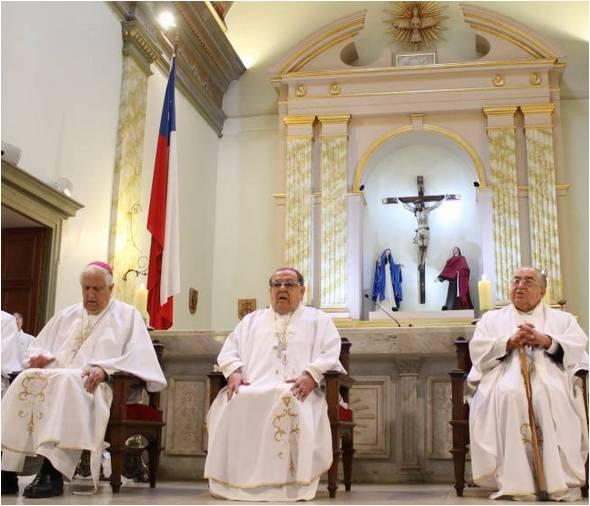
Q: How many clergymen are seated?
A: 3